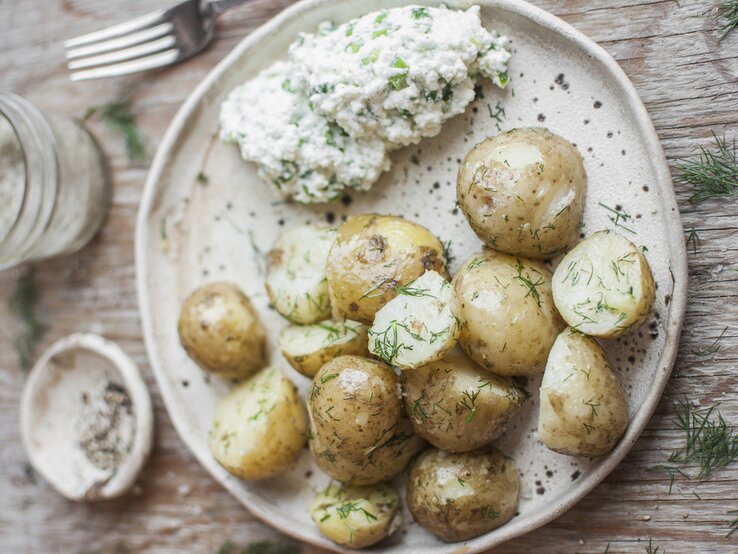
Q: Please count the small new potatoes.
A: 14